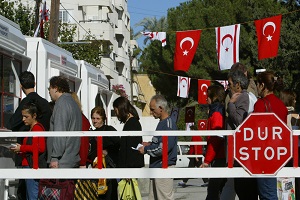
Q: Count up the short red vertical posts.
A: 5